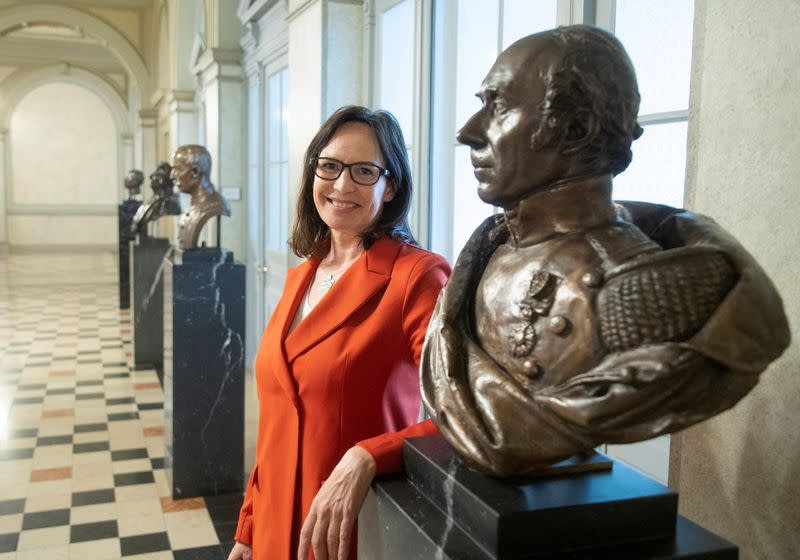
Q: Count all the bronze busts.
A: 4